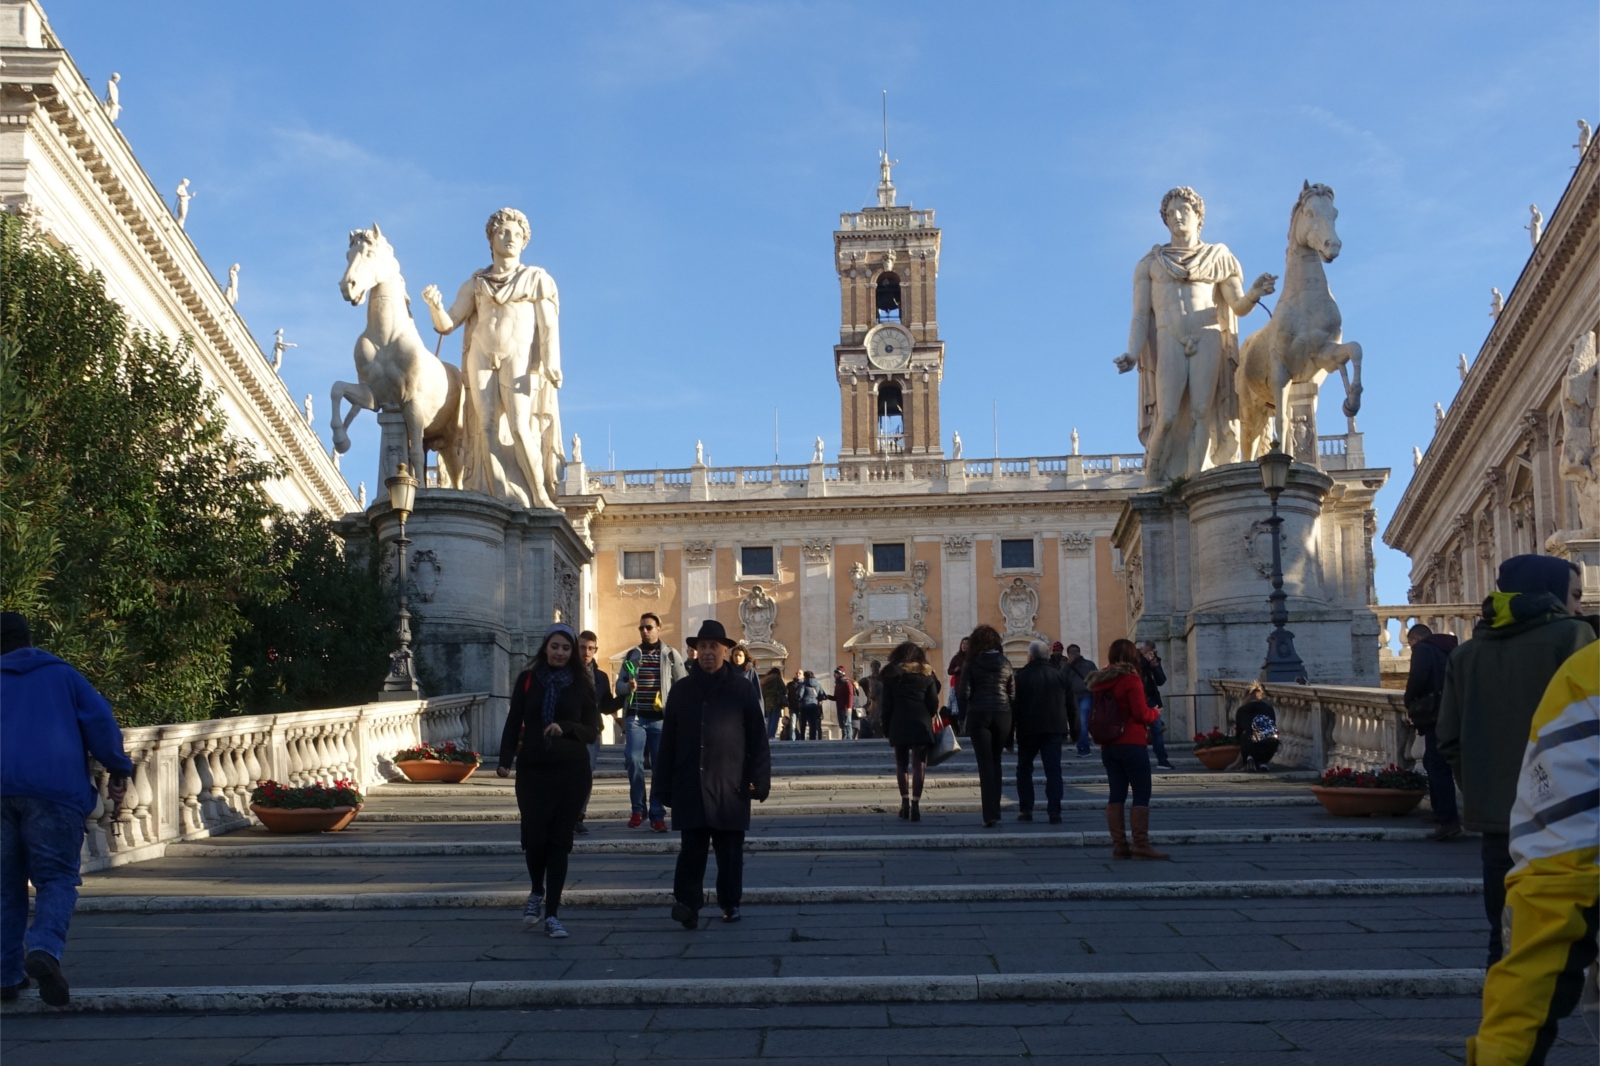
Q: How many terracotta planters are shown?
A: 4